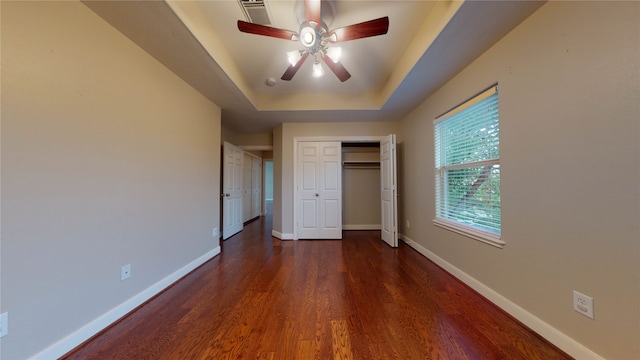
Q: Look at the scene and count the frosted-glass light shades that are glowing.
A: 4